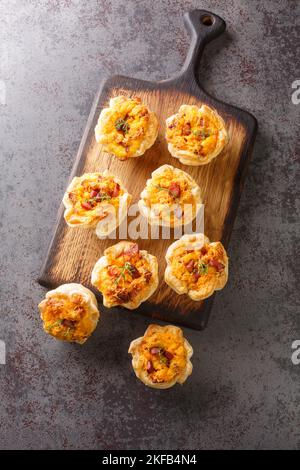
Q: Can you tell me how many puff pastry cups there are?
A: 8